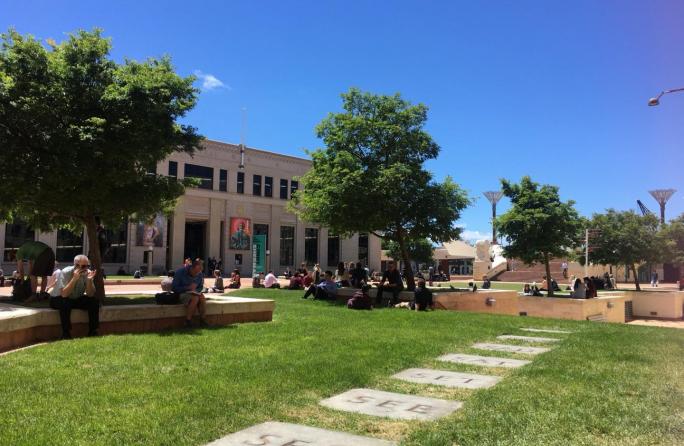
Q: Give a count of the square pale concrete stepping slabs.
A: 7